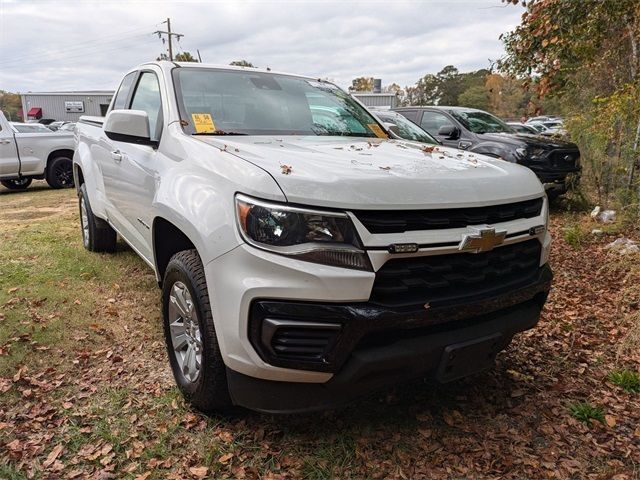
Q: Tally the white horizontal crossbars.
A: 2